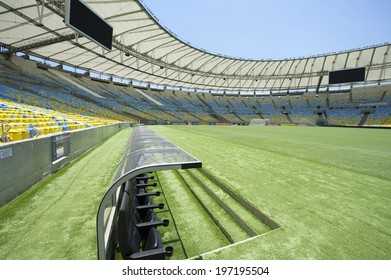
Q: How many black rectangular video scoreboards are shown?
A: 2